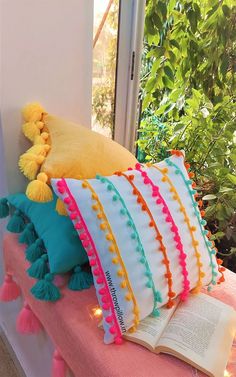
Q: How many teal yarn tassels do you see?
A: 7